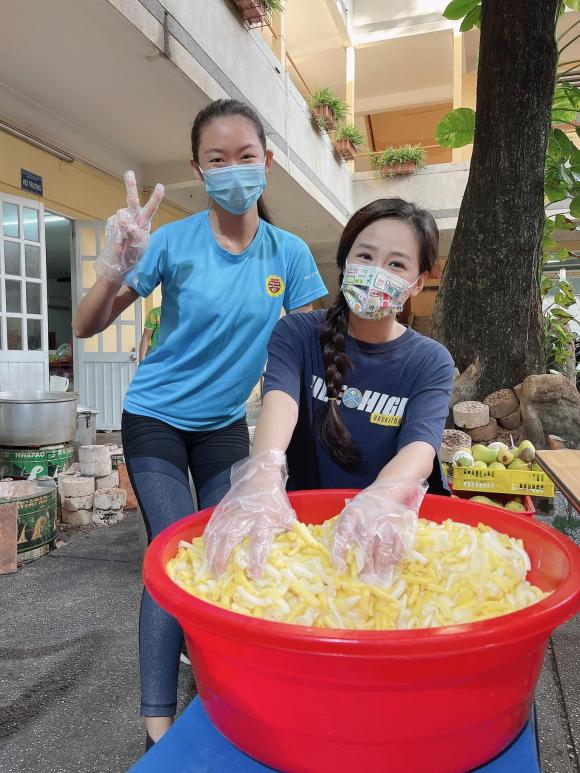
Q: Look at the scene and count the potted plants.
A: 4